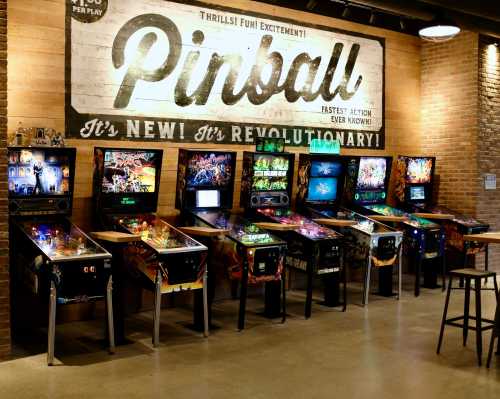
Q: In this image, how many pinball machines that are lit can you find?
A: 7